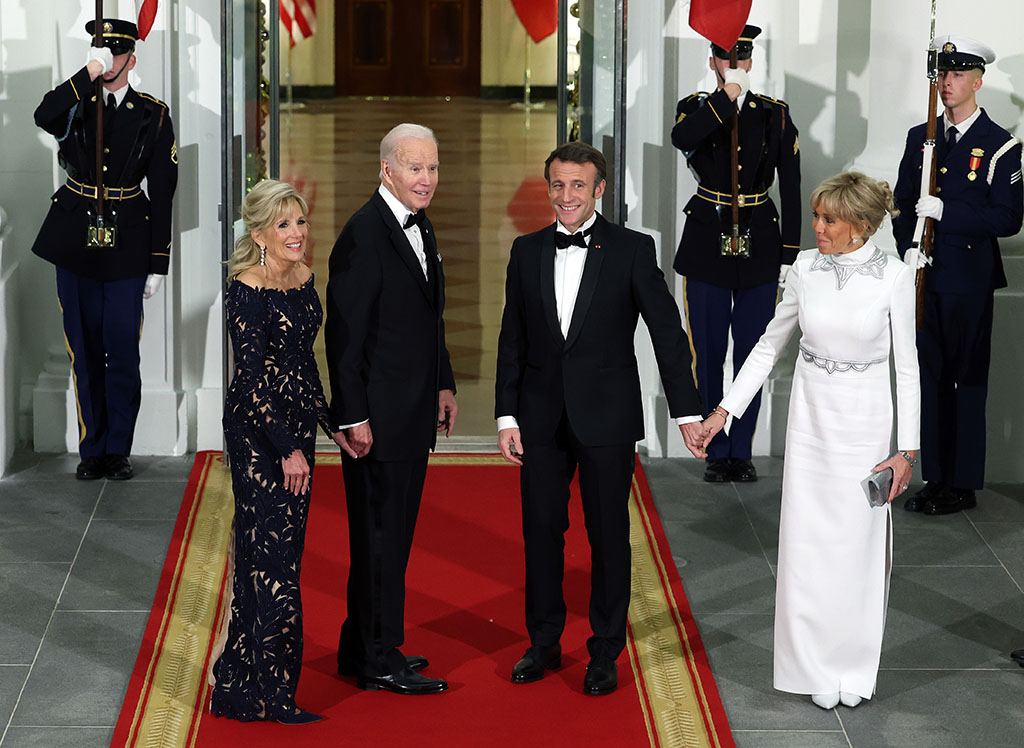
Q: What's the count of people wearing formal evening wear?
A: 4